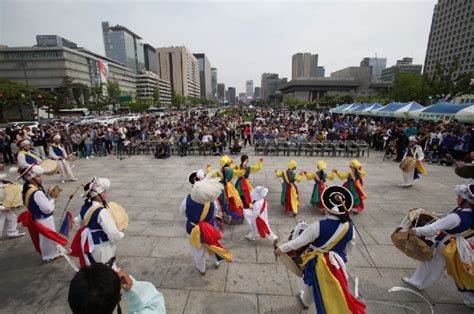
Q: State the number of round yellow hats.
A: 4